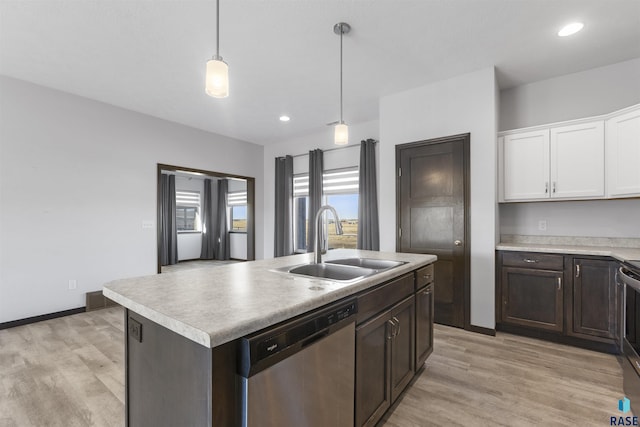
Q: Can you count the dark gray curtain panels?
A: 6